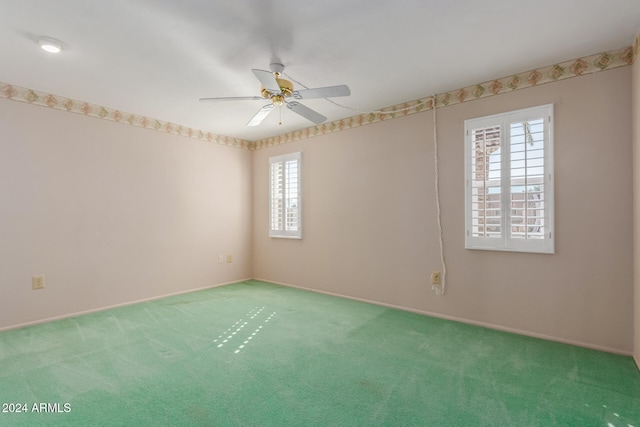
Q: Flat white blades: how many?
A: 5